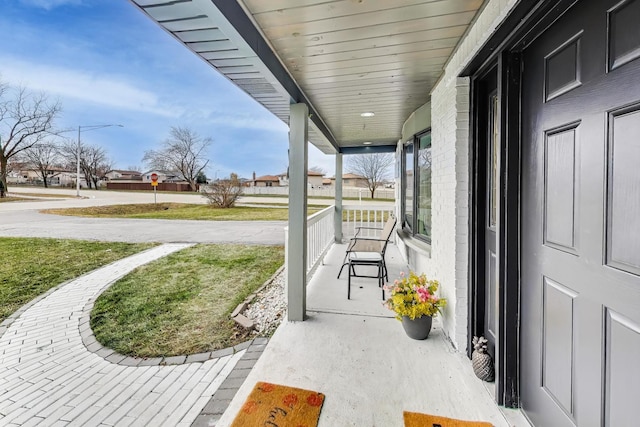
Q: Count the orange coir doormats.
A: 2